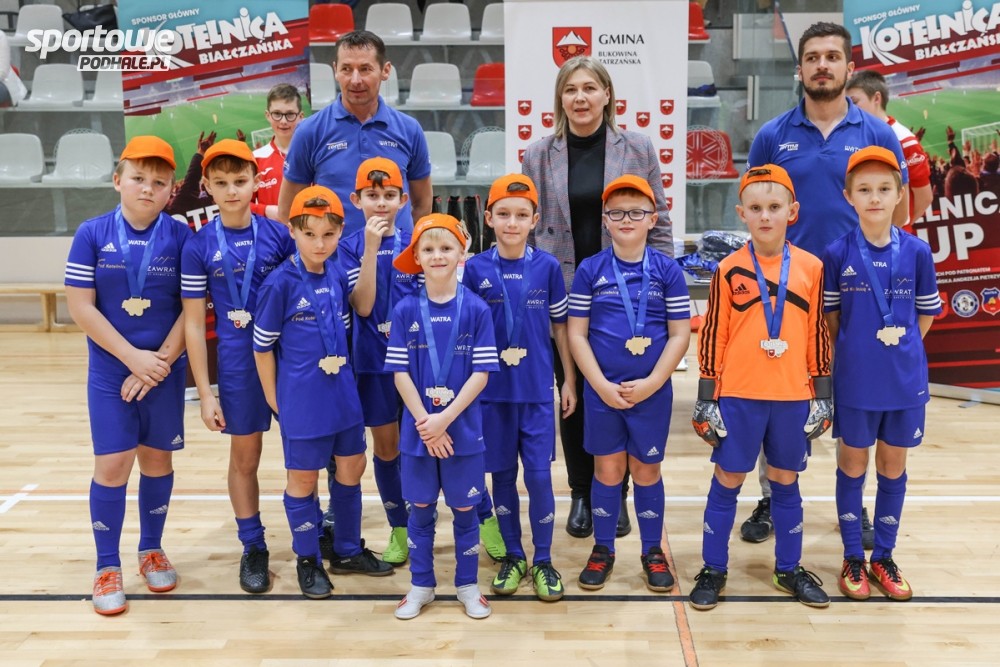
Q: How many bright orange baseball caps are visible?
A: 9